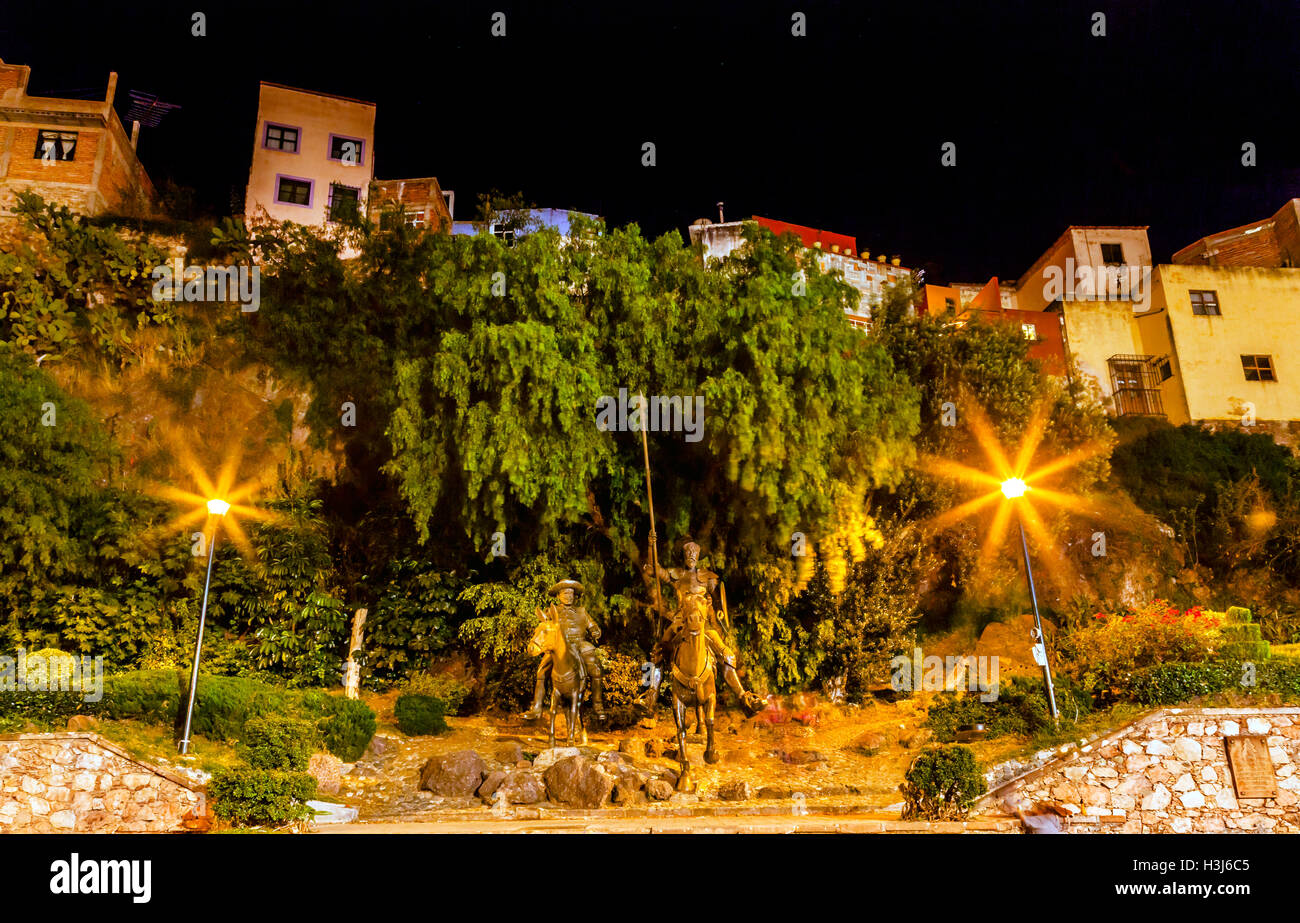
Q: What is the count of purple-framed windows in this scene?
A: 4